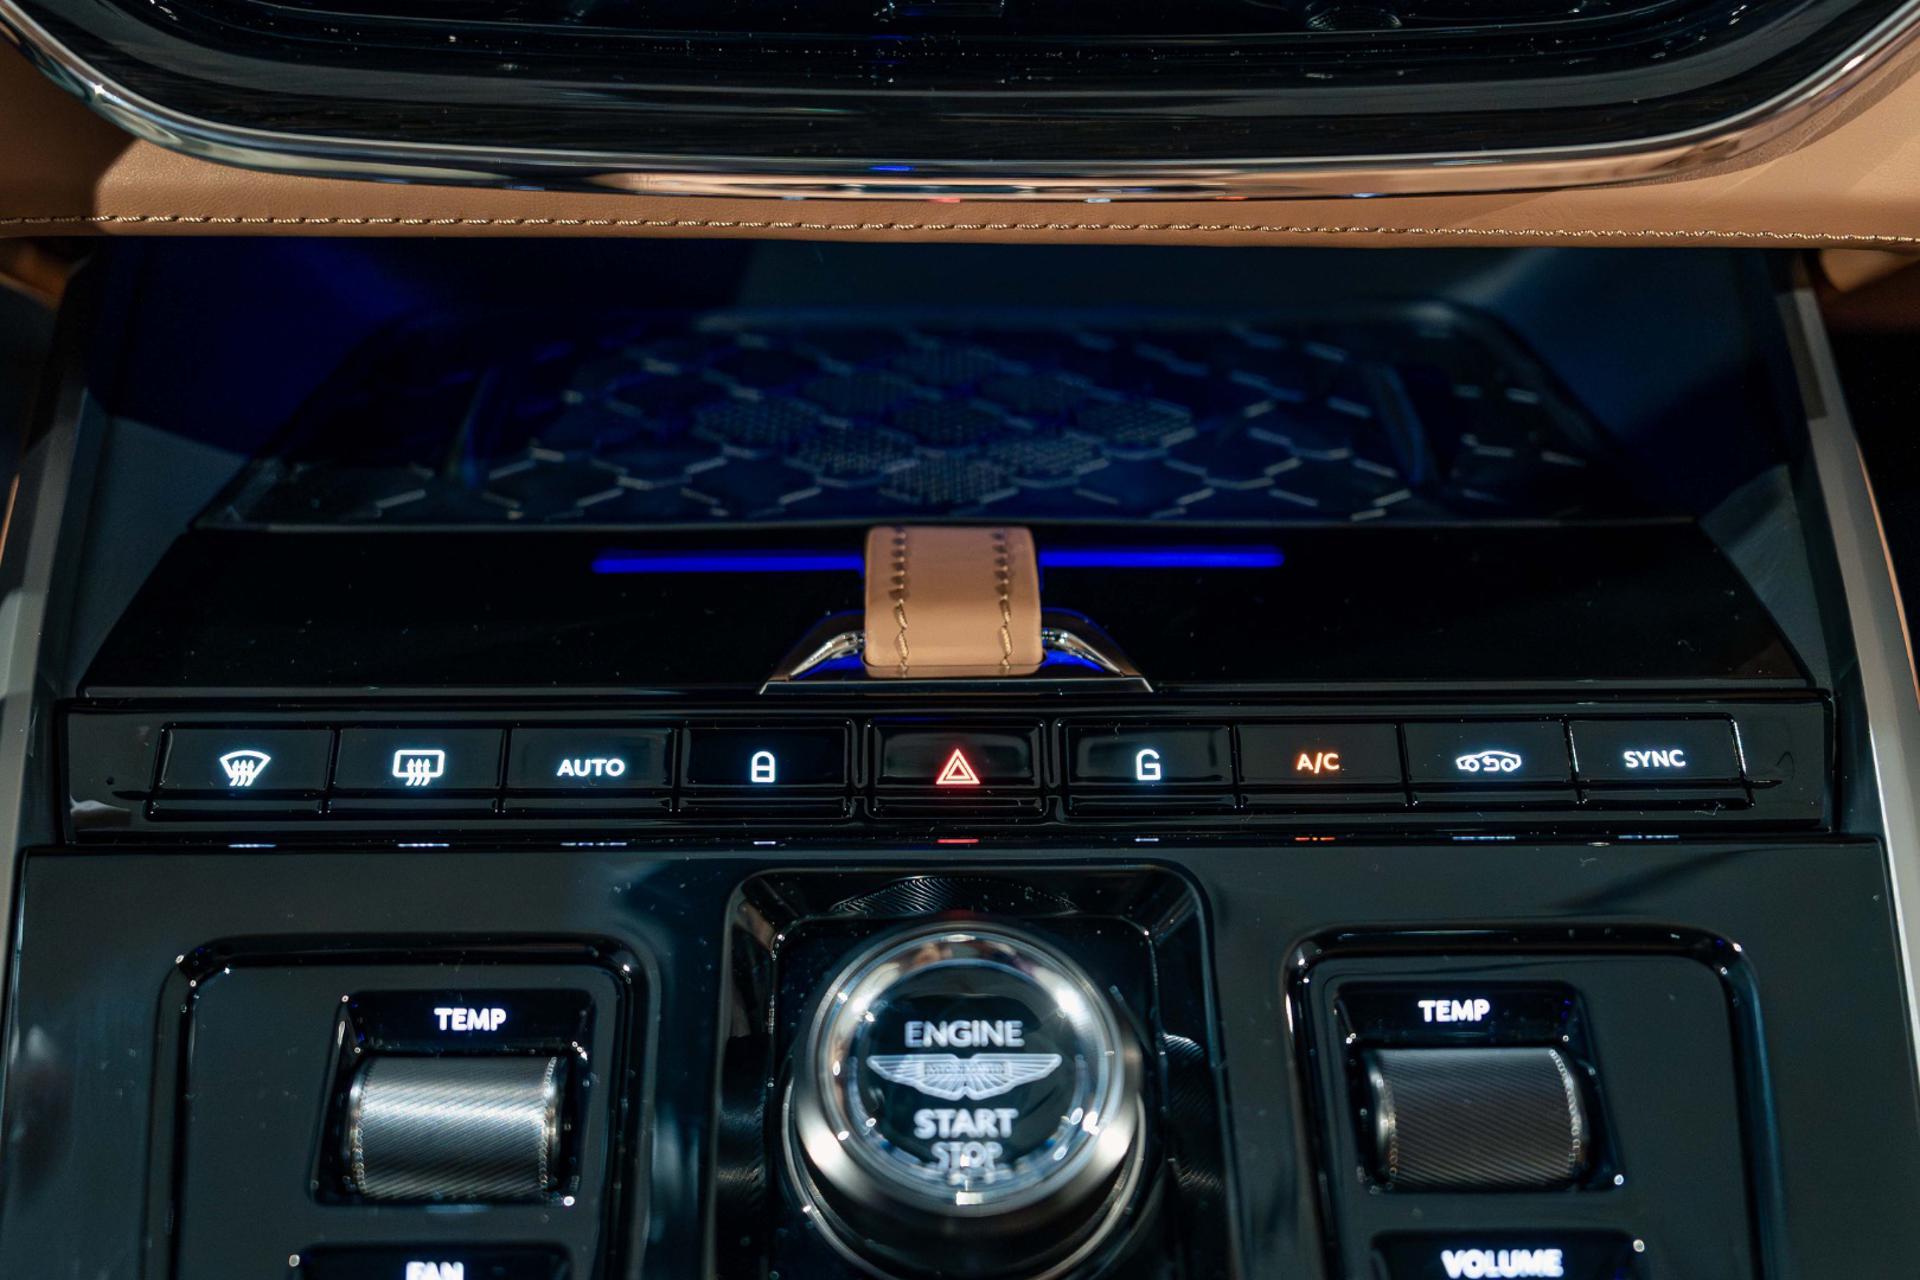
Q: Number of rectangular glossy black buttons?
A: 9